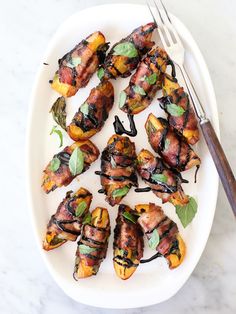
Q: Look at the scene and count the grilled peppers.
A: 13